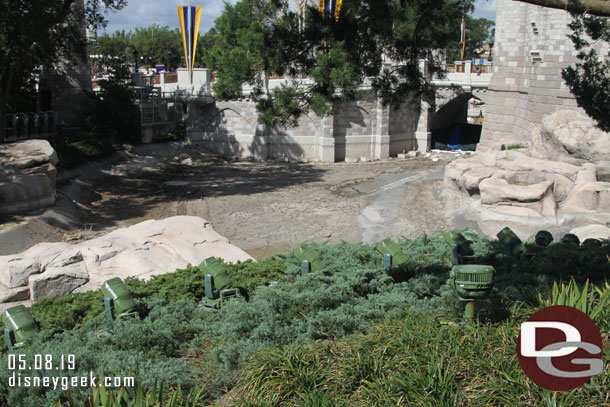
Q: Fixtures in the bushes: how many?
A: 11